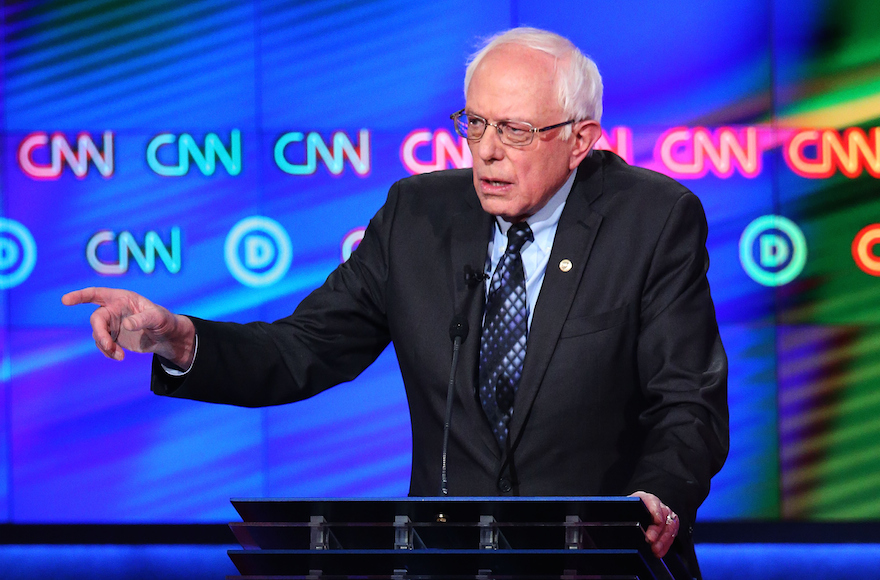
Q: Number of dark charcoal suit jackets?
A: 1